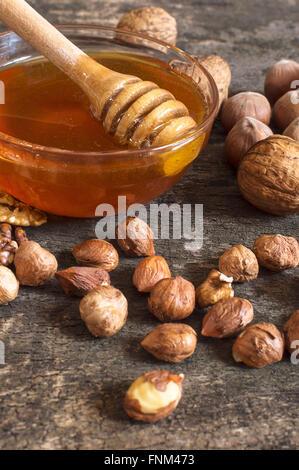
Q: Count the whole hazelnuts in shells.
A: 5